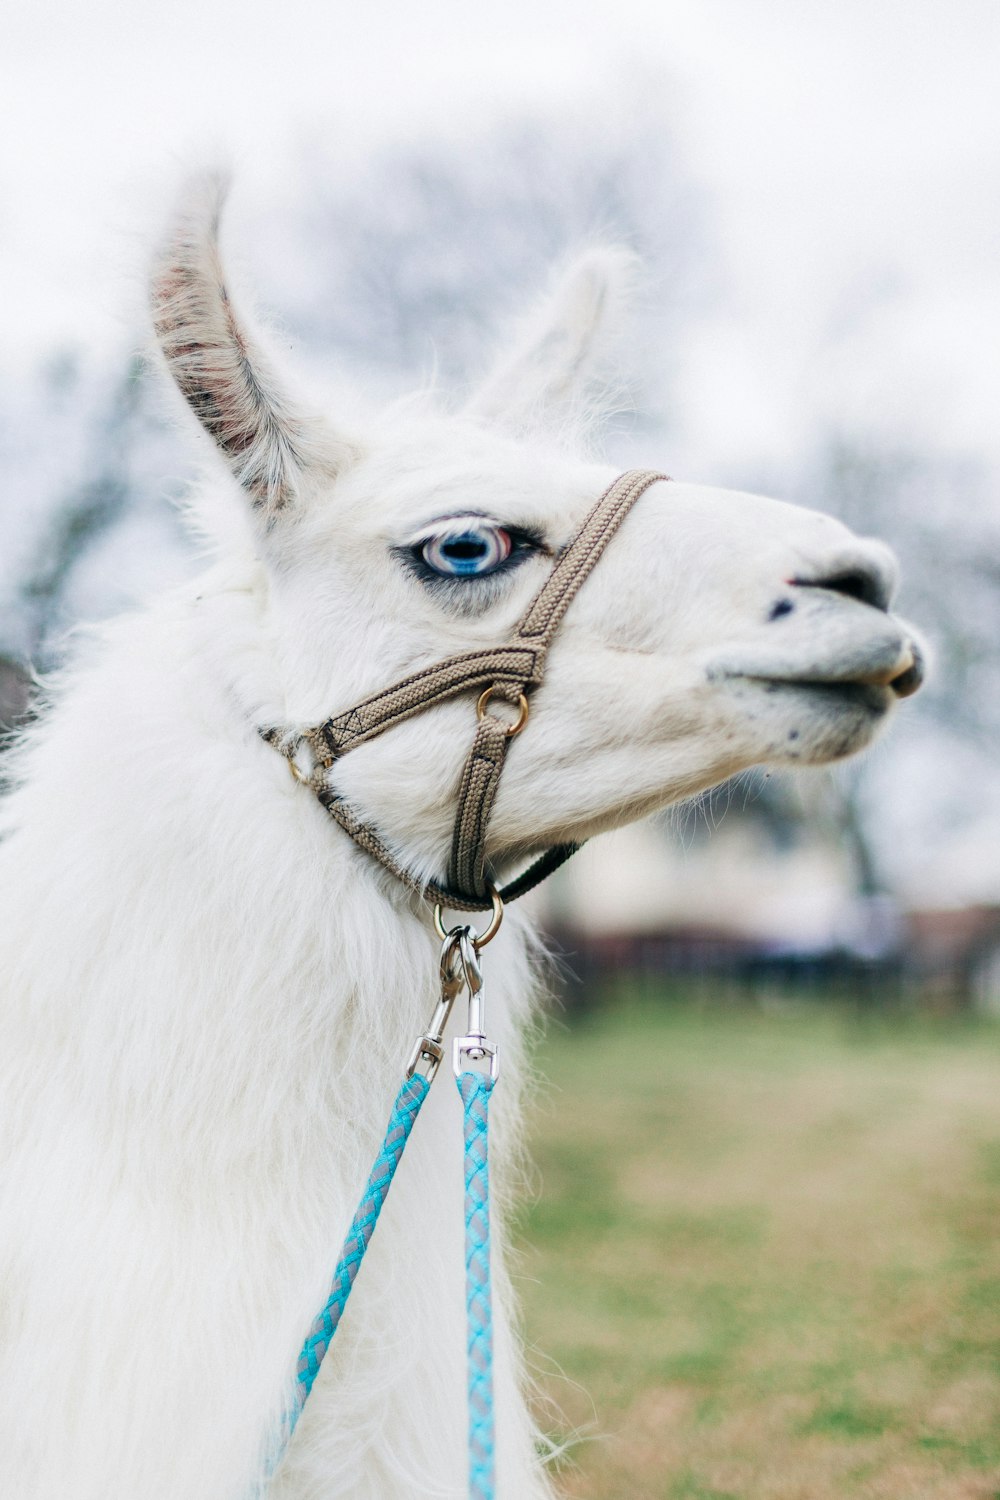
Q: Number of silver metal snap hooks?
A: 2